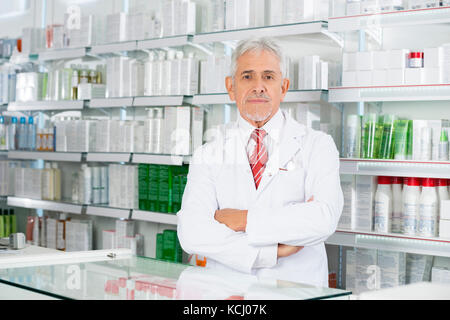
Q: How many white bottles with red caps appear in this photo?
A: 5